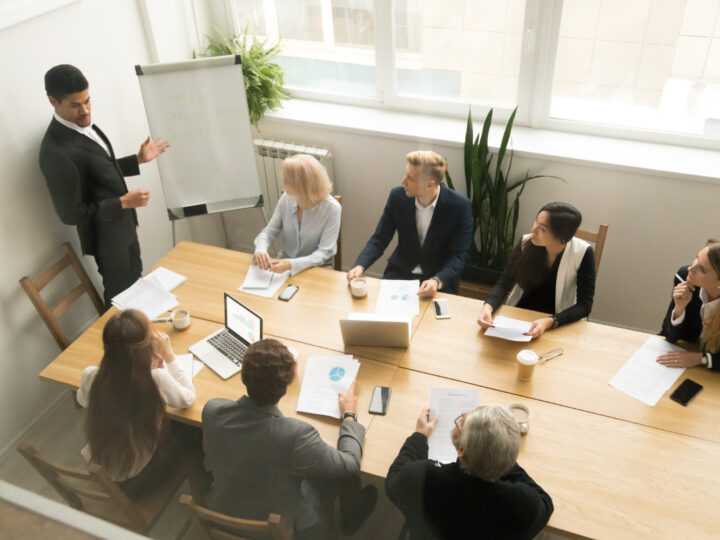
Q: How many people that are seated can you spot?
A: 7